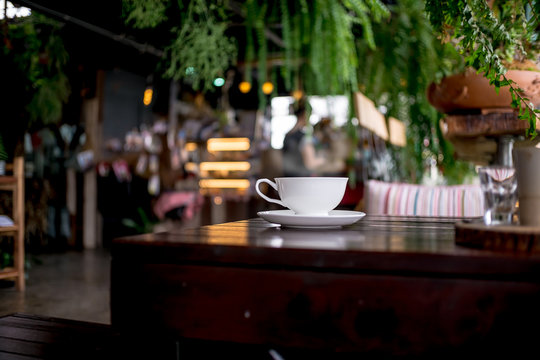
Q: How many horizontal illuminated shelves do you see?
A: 3